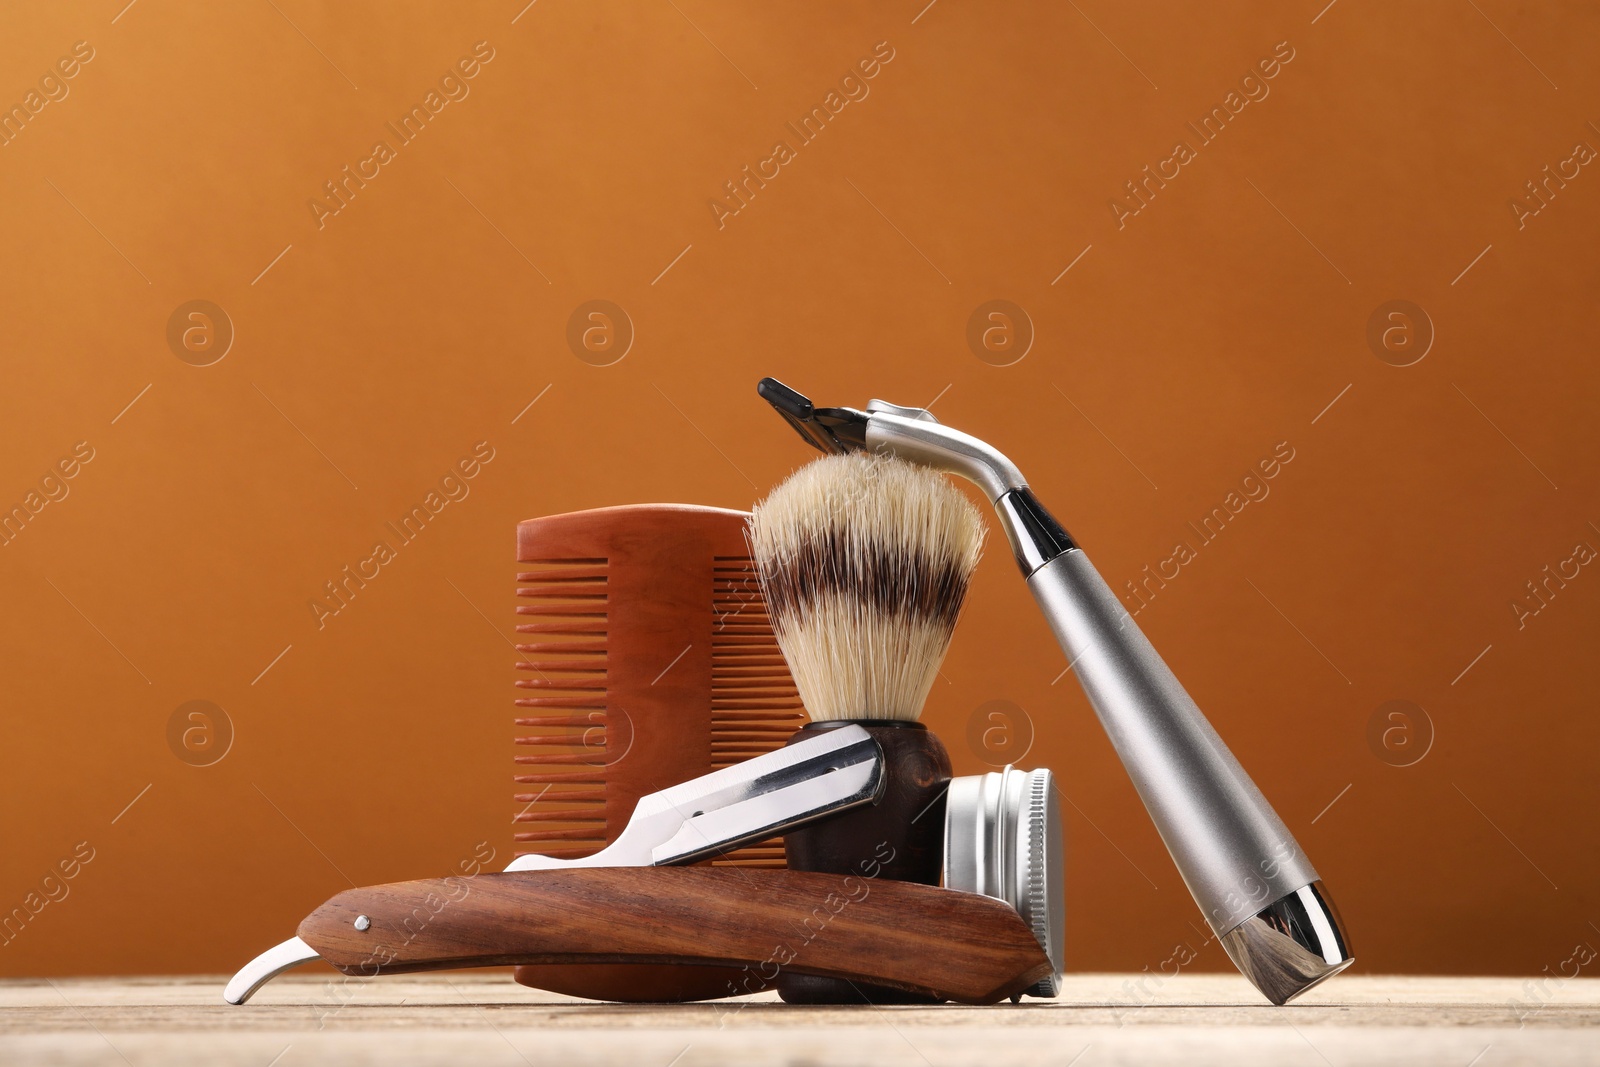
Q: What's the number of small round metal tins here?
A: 1